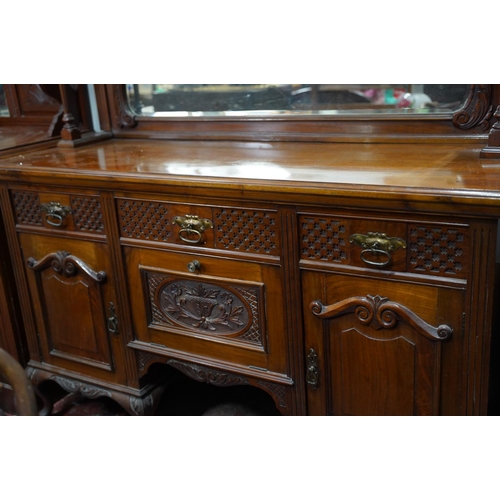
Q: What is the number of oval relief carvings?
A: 1